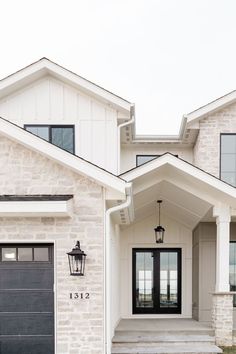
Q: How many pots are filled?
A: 0